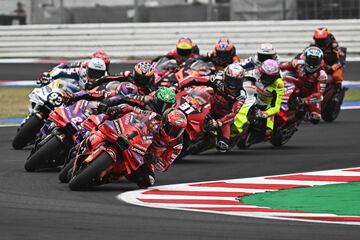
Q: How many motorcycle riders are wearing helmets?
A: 13